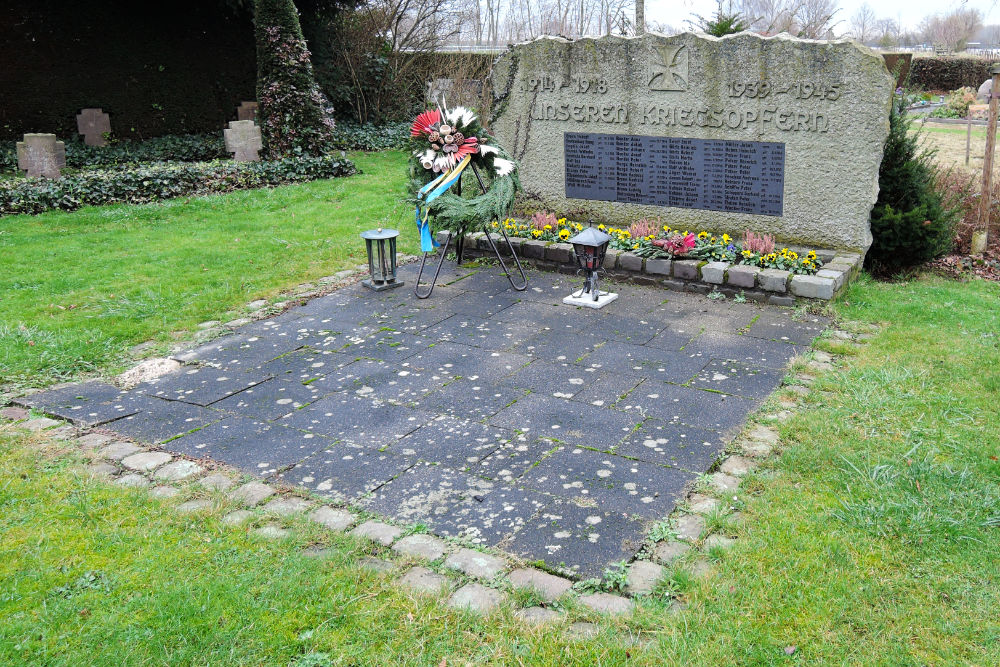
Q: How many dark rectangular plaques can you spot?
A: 1